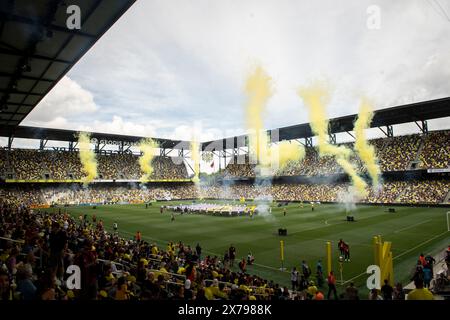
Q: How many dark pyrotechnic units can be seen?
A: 3